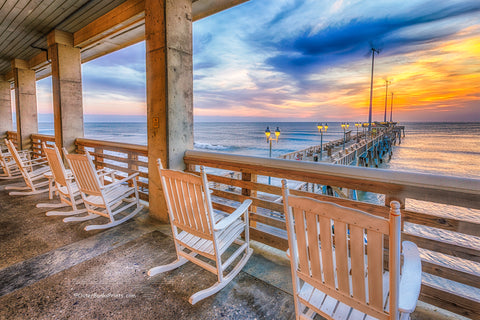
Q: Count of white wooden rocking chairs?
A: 6